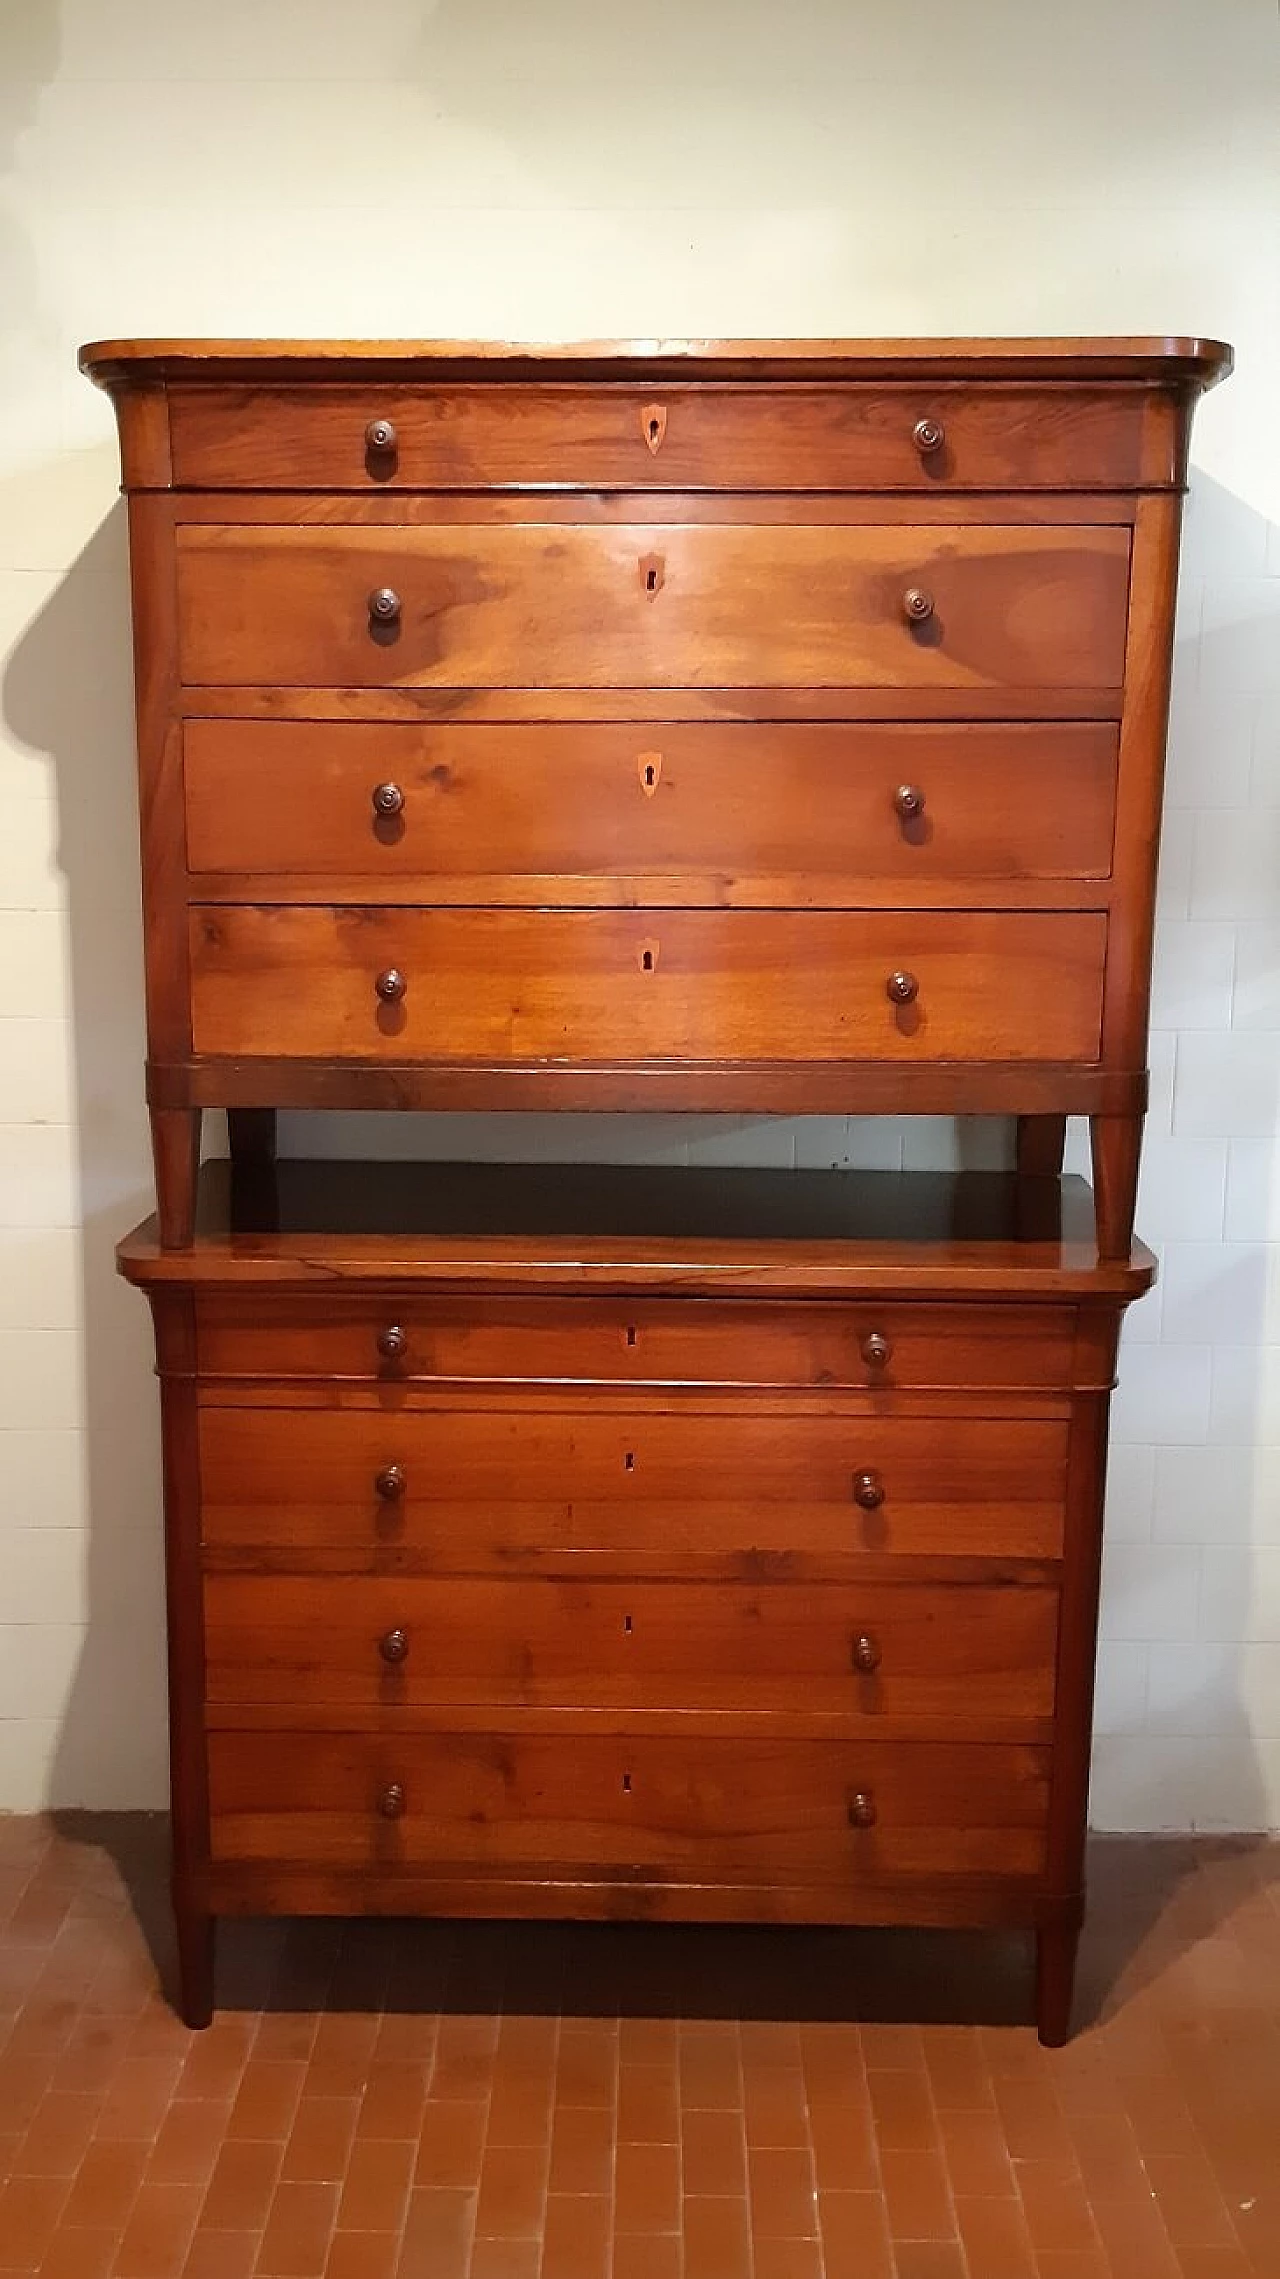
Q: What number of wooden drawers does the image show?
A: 8